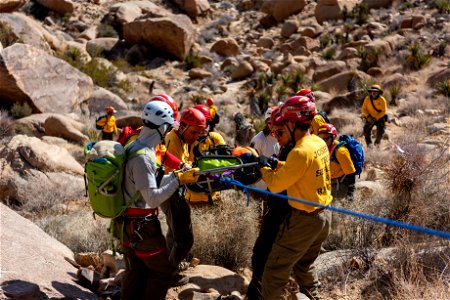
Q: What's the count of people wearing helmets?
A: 12